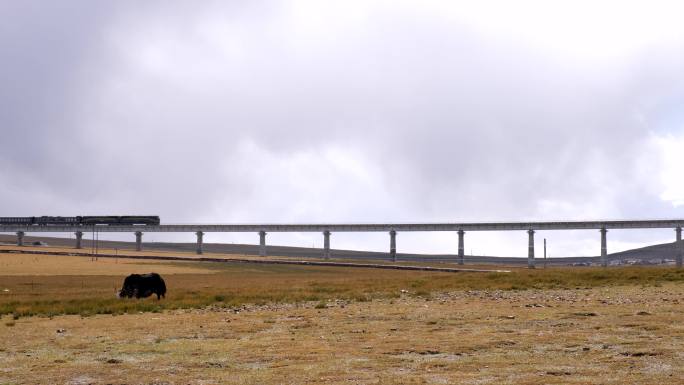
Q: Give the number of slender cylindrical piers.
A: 11